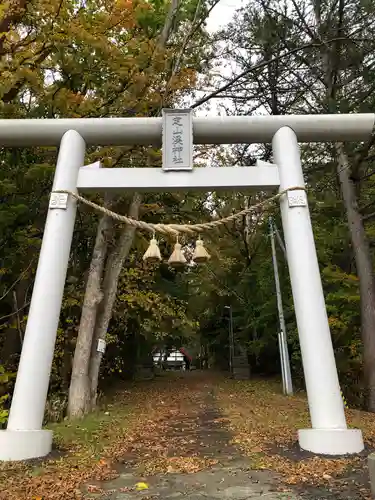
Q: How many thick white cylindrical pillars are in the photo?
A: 2